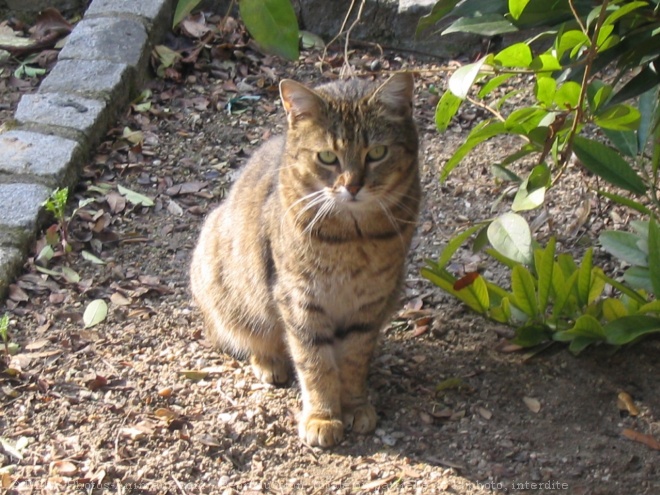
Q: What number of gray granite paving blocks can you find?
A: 7